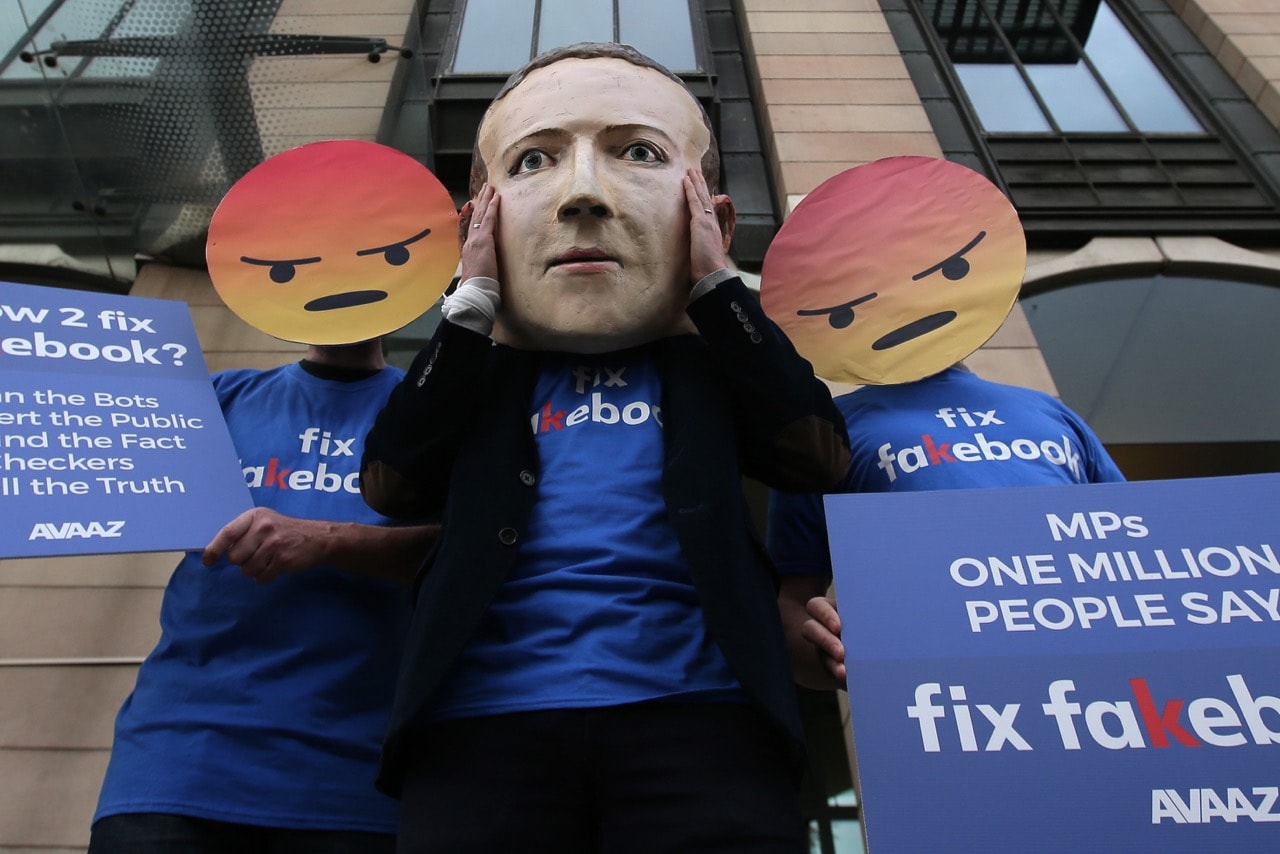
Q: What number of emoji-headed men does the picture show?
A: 2